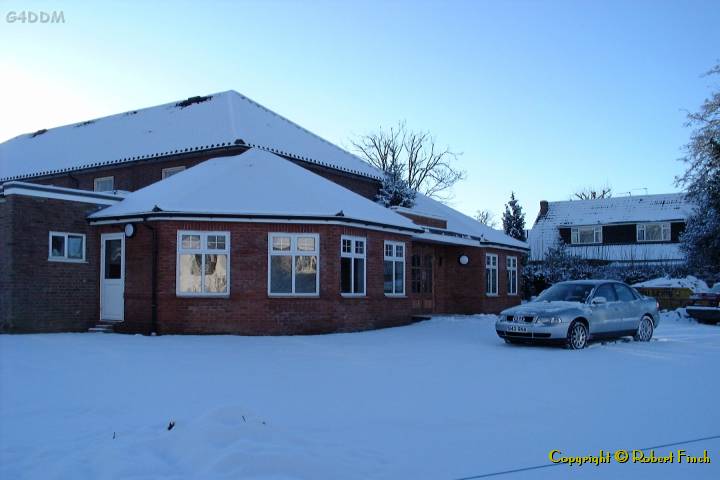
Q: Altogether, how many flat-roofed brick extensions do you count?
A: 1